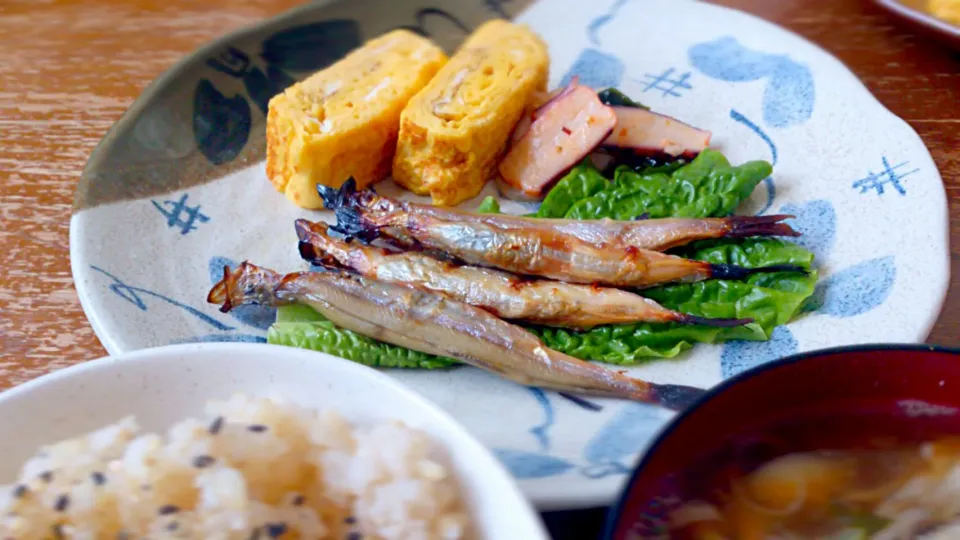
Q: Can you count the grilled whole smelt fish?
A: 4